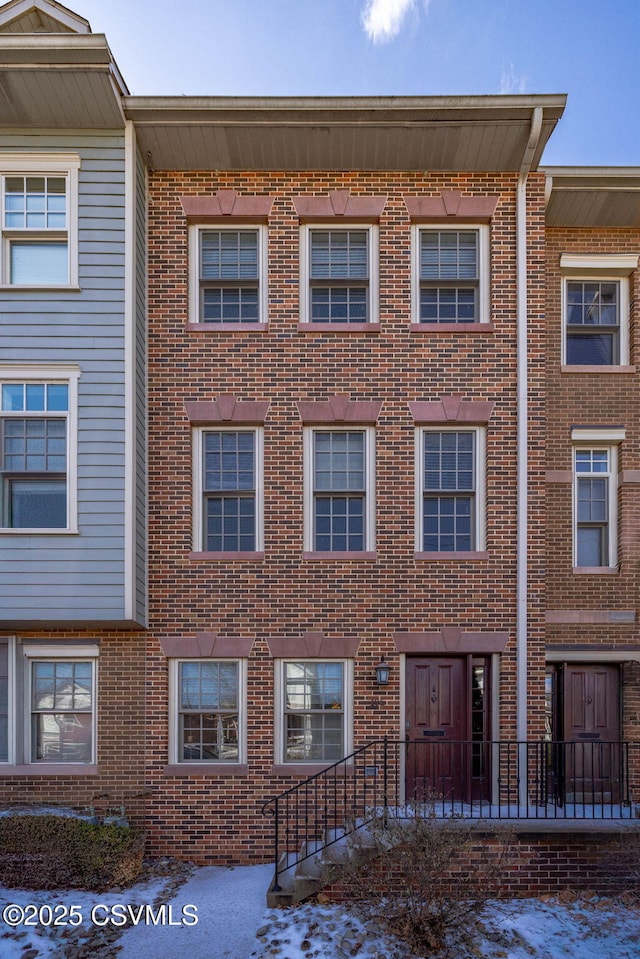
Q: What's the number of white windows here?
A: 14